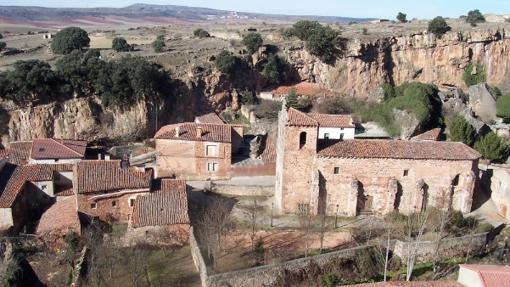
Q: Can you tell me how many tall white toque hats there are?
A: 0